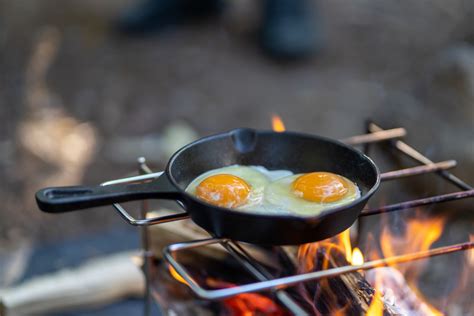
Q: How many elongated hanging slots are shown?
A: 1